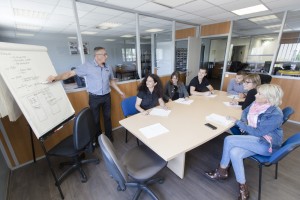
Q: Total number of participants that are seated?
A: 6